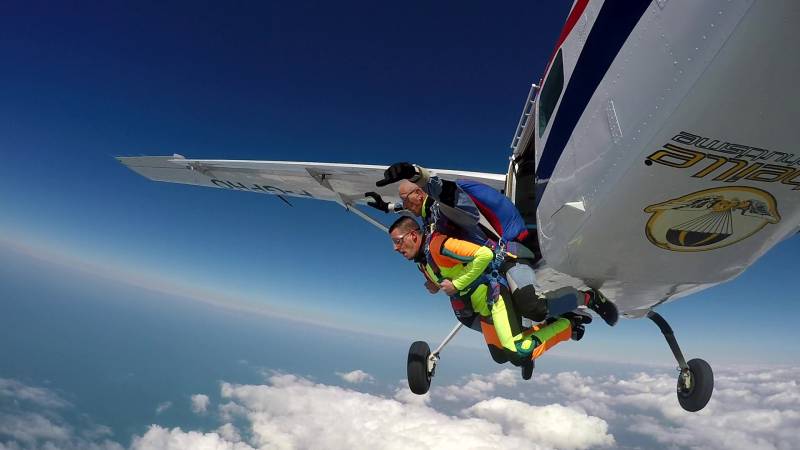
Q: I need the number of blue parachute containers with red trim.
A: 1